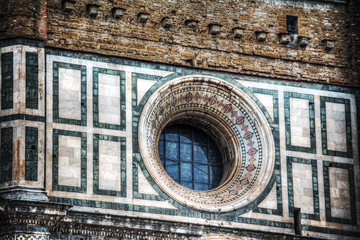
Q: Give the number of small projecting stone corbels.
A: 12